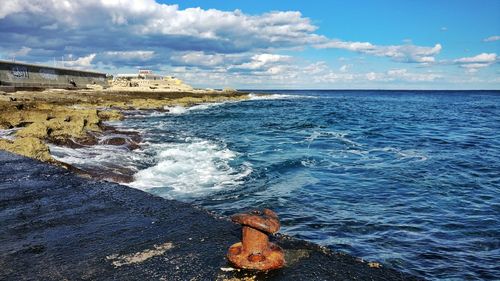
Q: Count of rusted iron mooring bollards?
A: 1